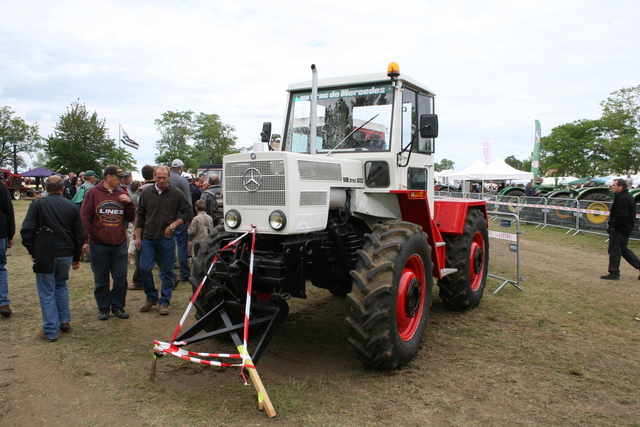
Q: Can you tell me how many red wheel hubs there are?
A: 2